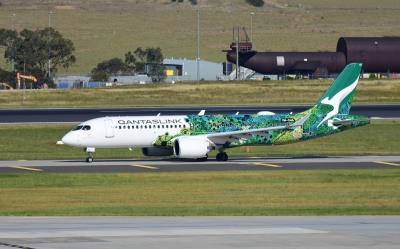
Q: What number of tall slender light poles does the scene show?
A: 4